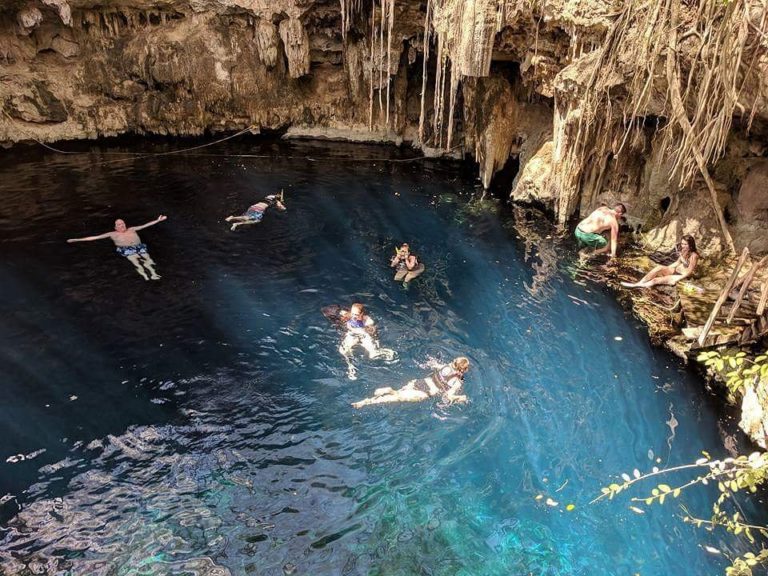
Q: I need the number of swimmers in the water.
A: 5